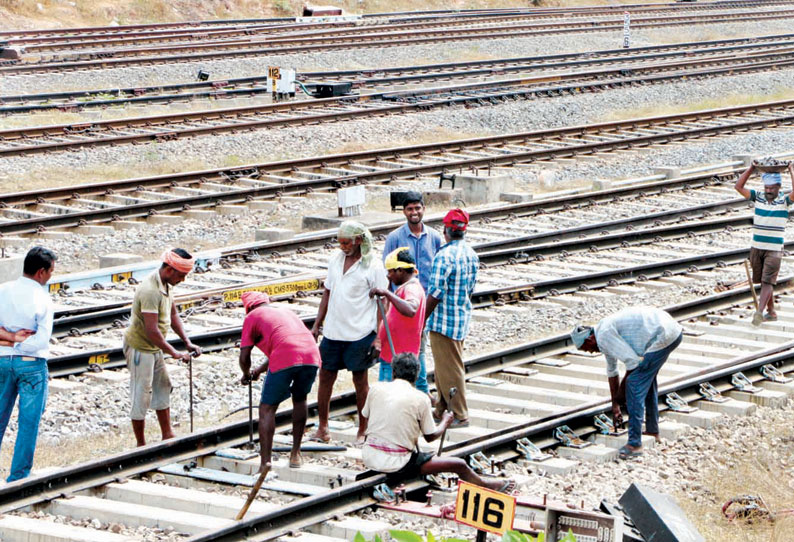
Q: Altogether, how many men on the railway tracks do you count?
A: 10